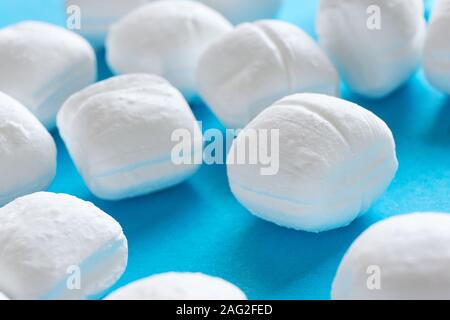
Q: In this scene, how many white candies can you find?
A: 13